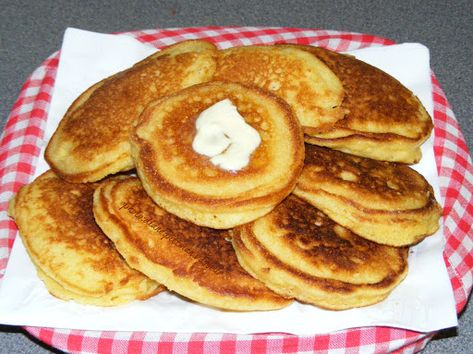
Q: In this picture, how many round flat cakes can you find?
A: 8